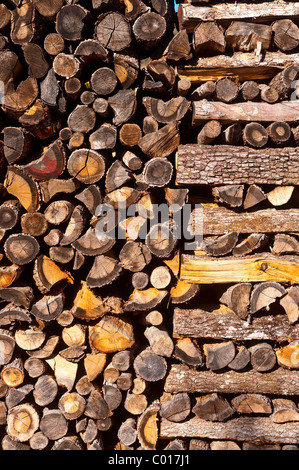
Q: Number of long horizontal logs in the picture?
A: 9